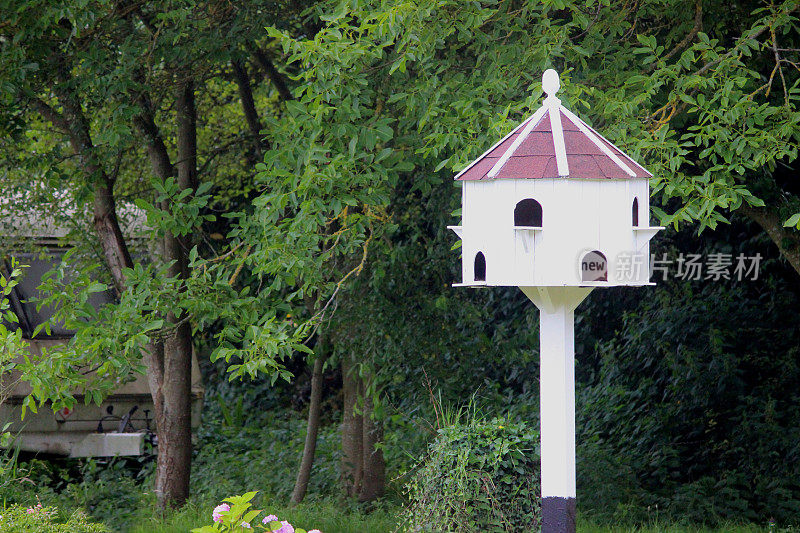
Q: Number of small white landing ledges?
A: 3